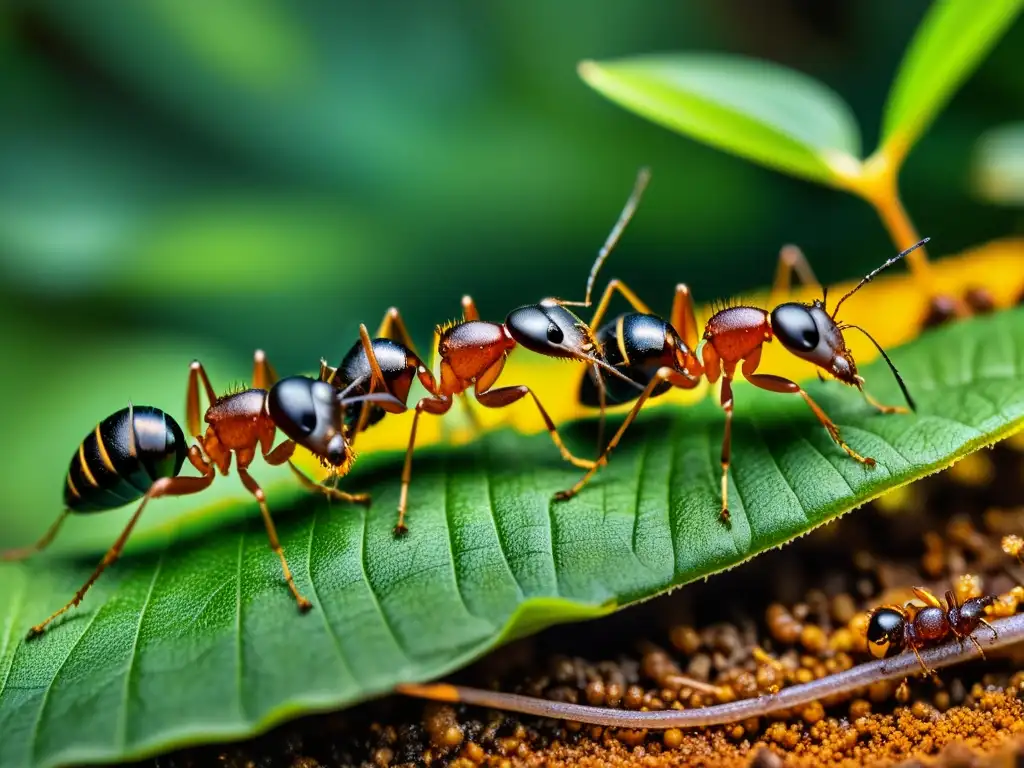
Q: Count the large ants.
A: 3